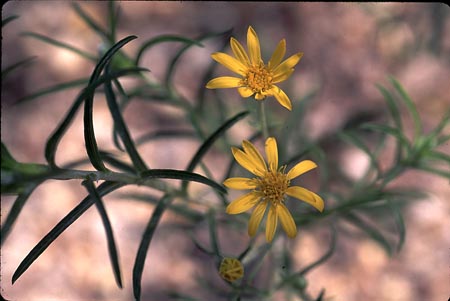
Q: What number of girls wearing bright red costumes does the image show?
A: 0